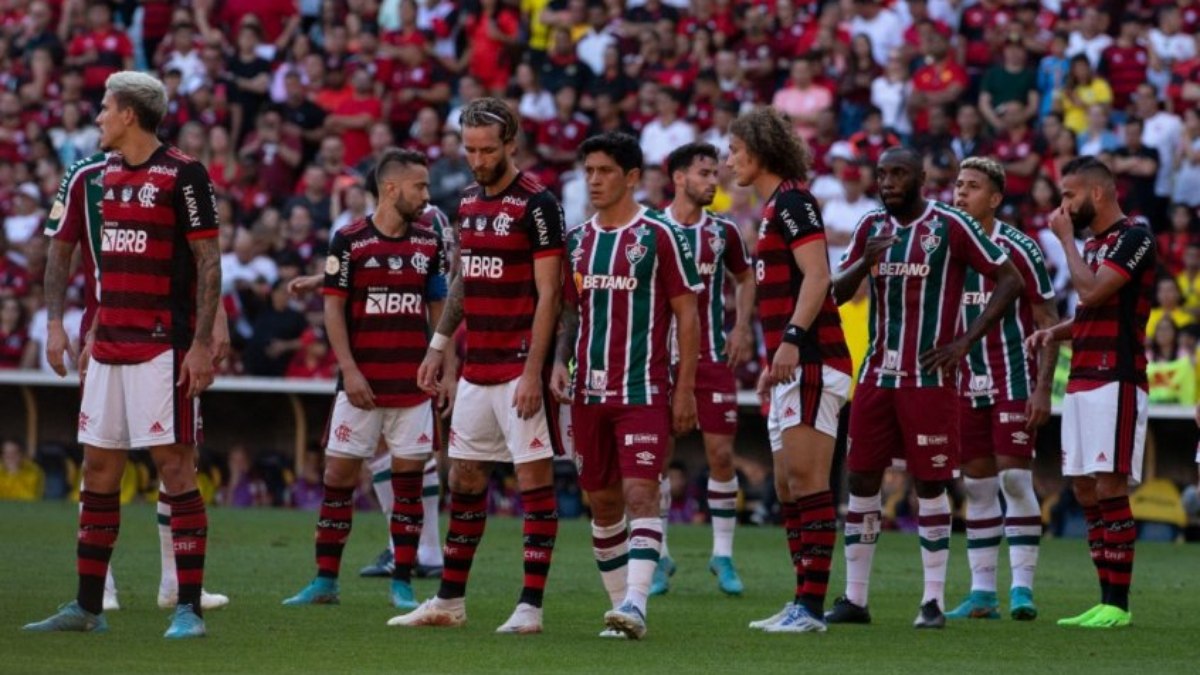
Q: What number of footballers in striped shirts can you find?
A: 11